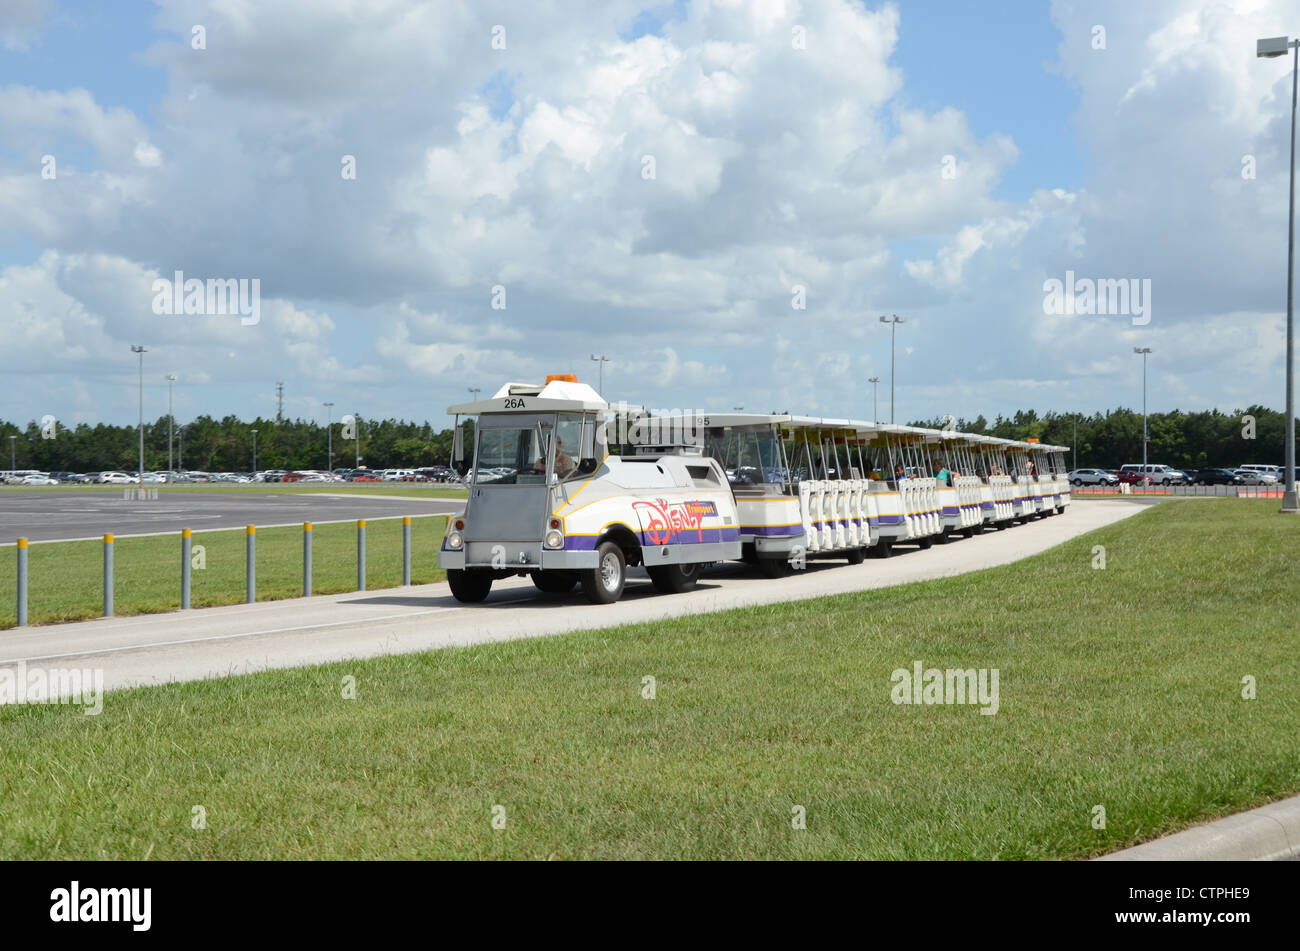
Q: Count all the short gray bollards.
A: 7